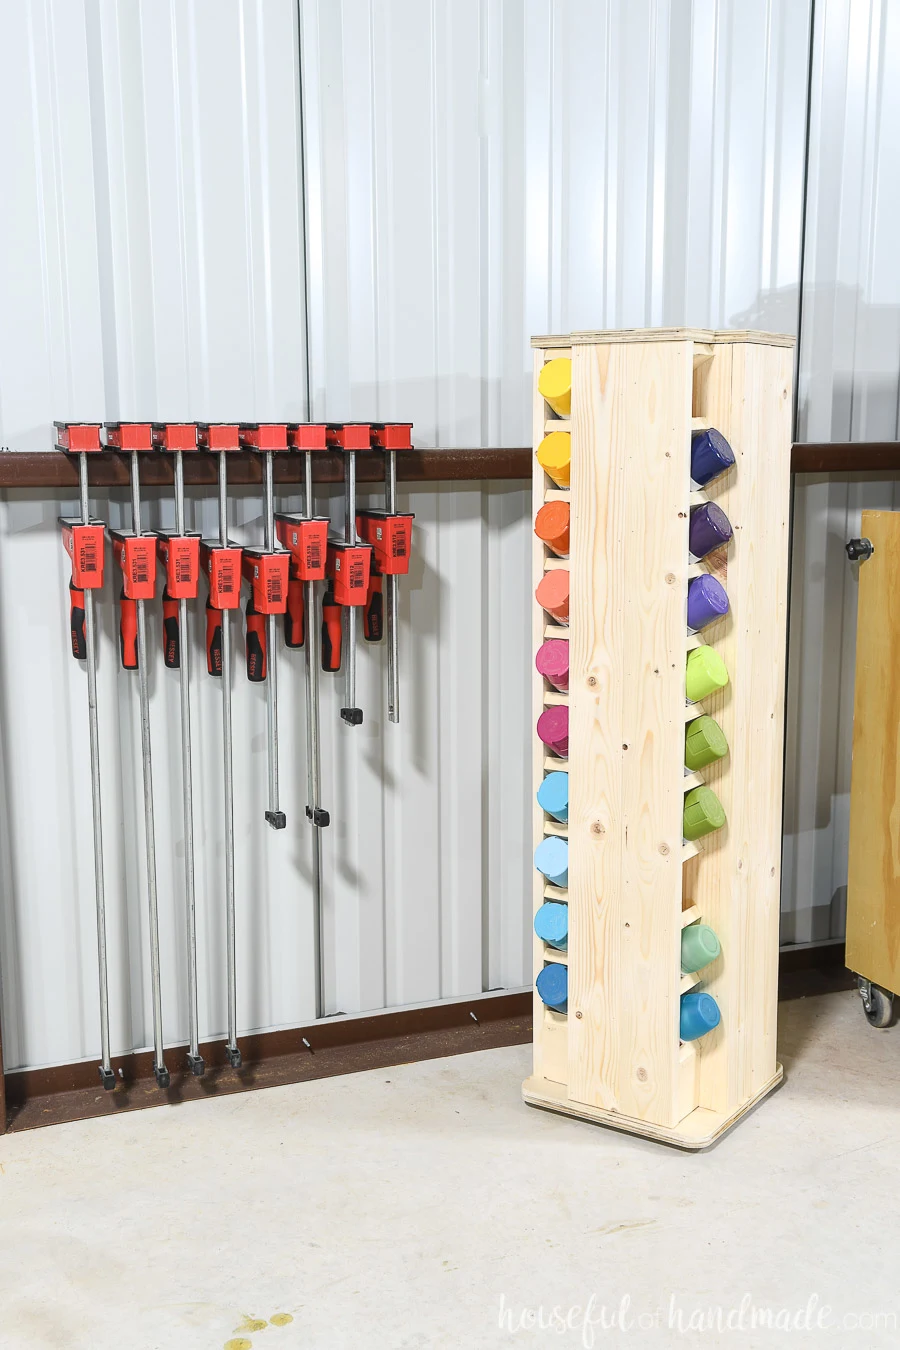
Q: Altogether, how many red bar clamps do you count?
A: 8